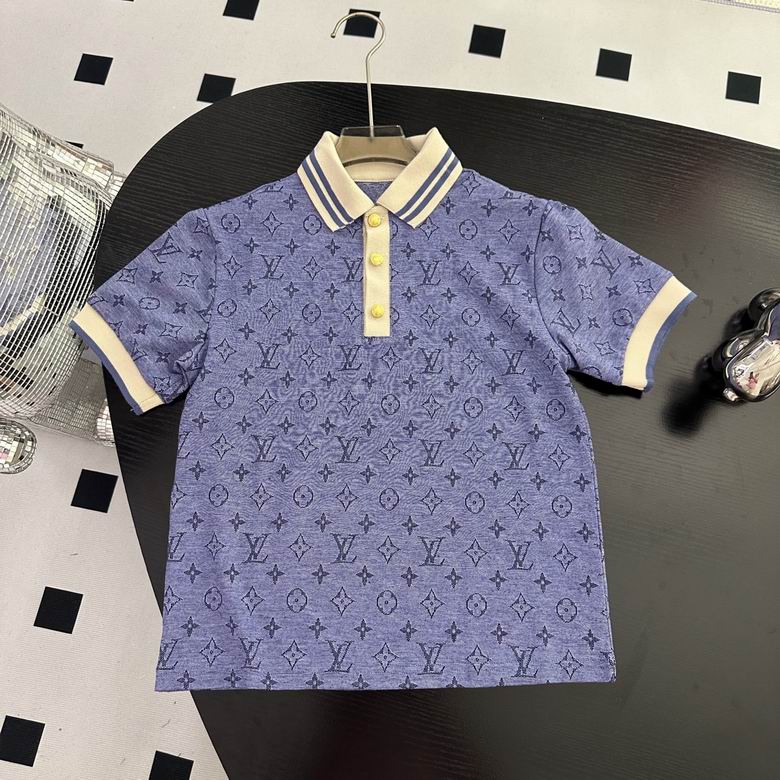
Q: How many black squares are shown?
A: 11